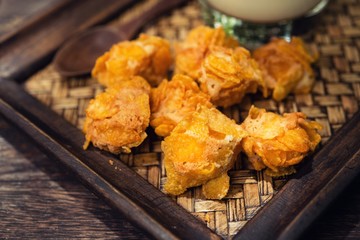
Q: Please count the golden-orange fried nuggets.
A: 8